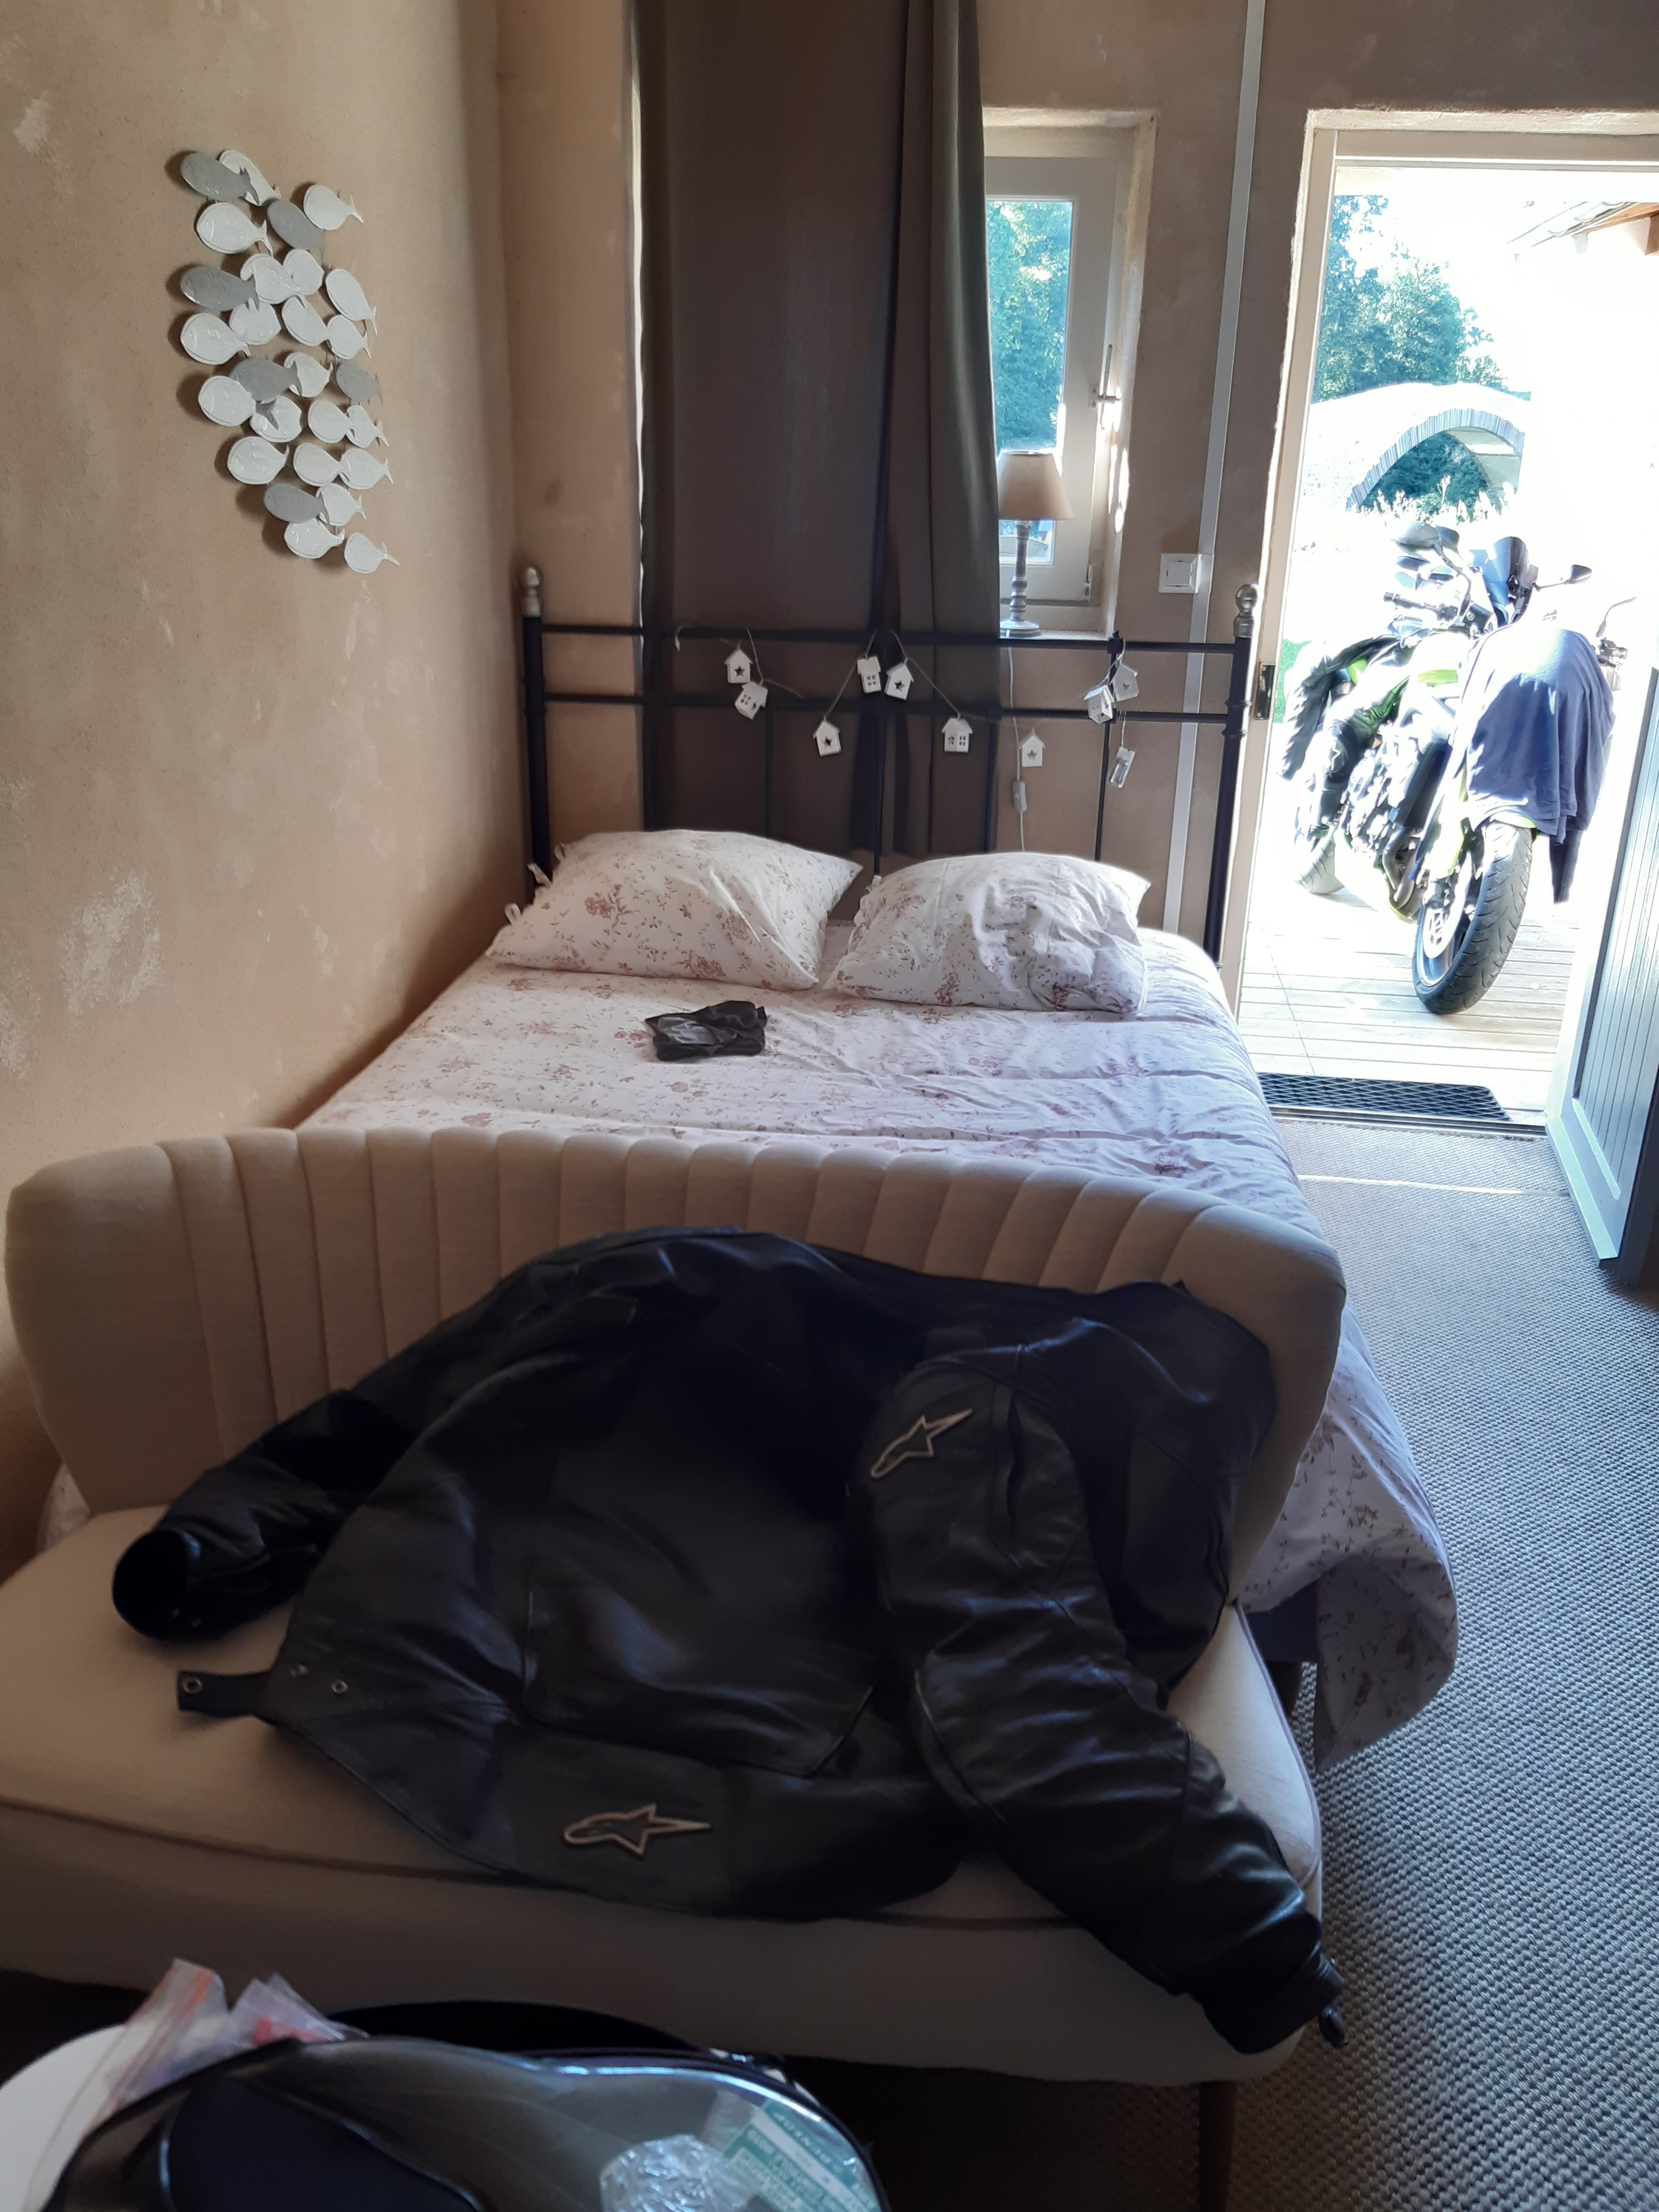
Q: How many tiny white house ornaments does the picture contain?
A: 9